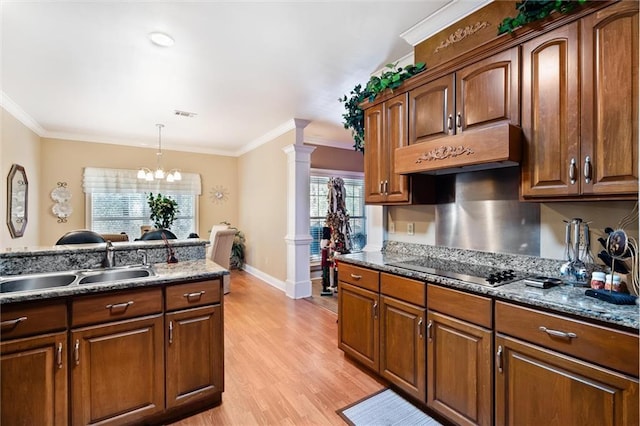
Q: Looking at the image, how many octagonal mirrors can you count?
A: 1